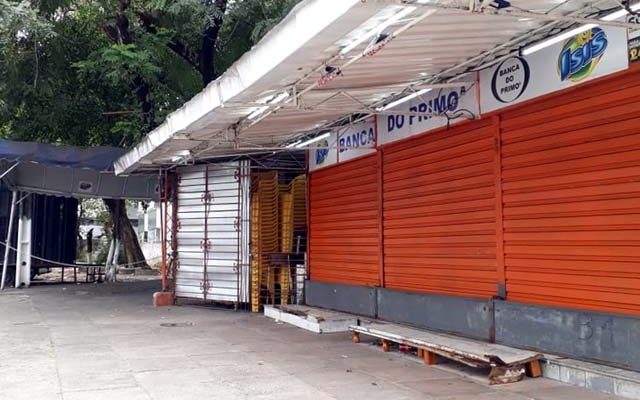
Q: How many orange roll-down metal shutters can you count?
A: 3